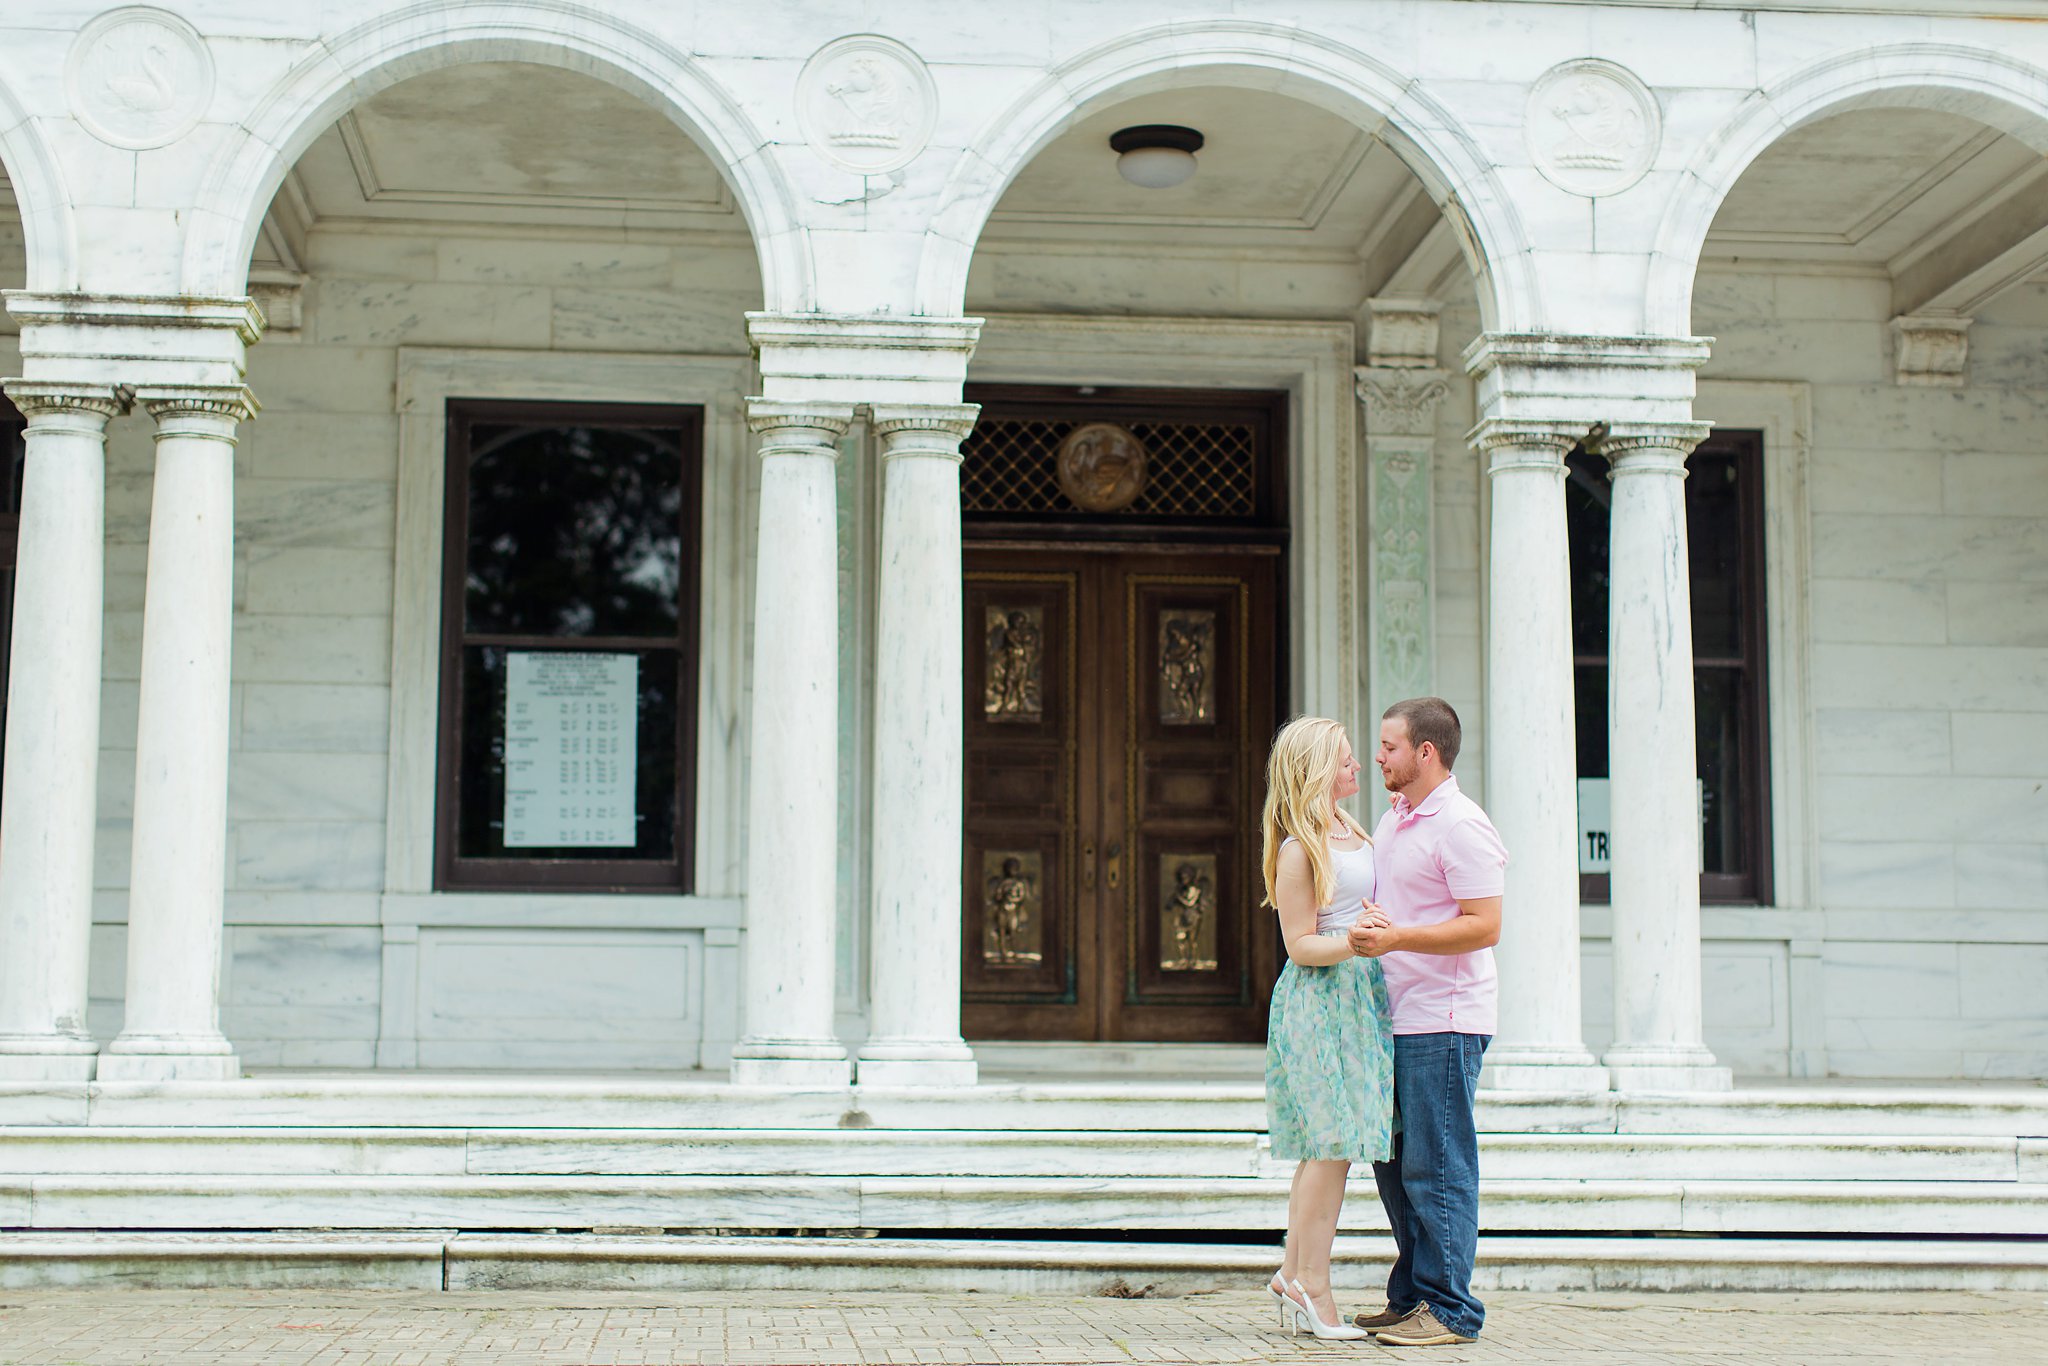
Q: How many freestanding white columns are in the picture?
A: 6